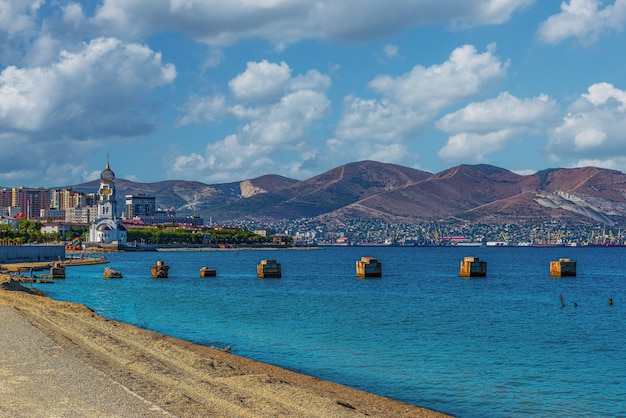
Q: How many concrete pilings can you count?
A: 8